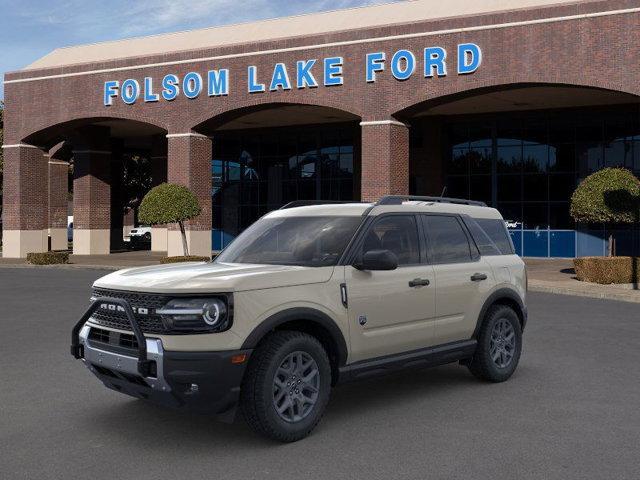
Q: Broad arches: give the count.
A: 3